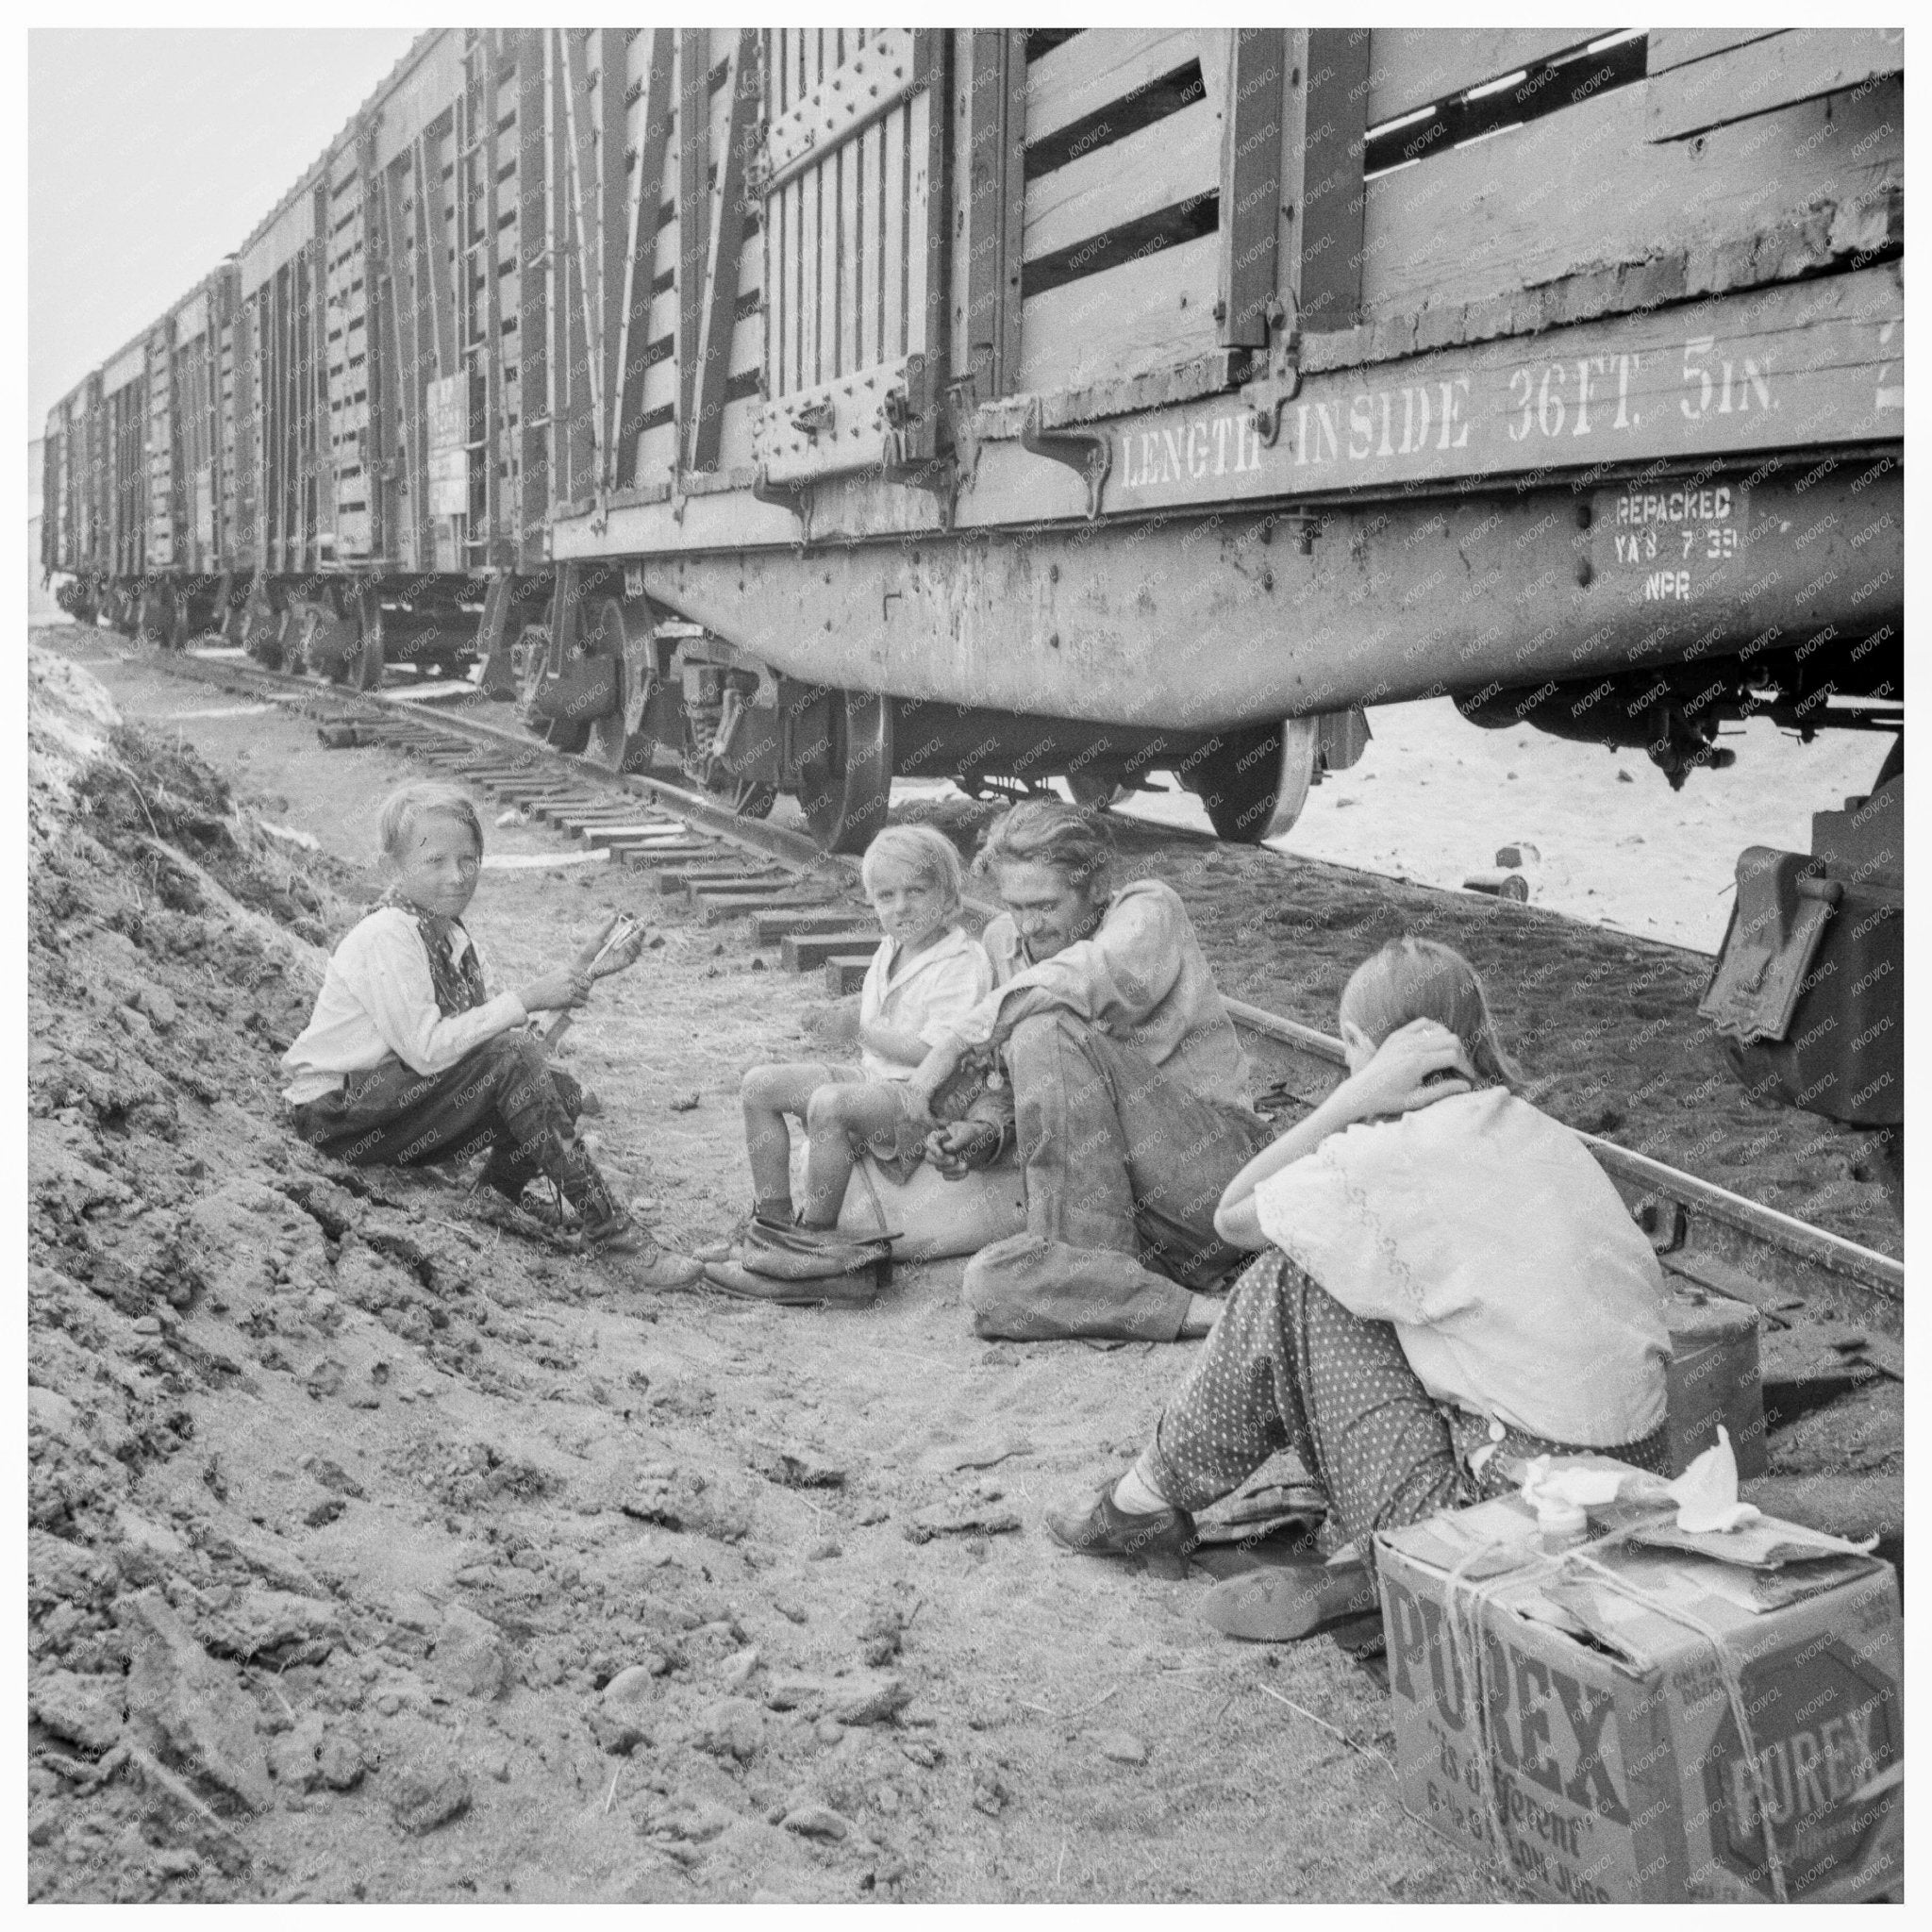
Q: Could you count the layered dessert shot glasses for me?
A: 0